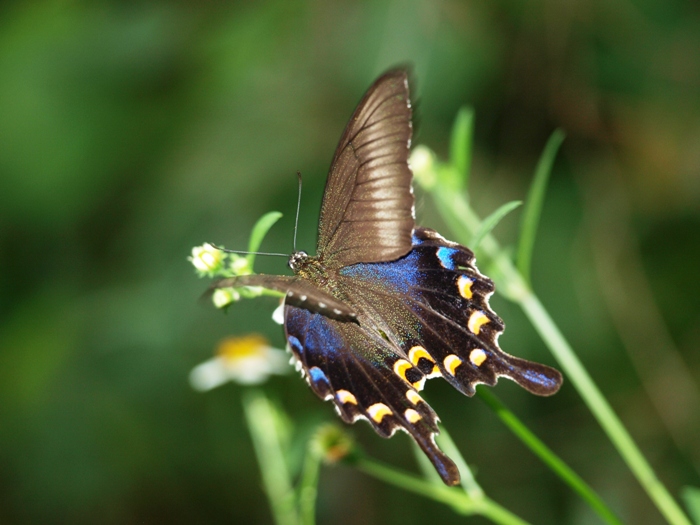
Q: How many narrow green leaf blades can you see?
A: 4